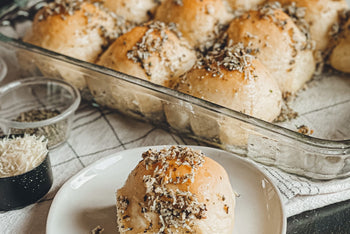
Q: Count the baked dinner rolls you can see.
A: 10